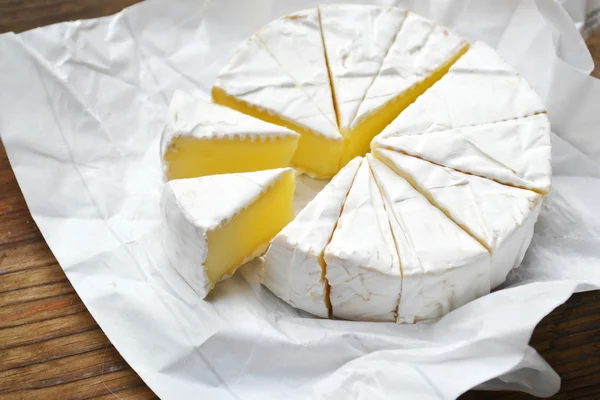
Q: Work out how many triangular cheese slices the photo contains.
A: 12